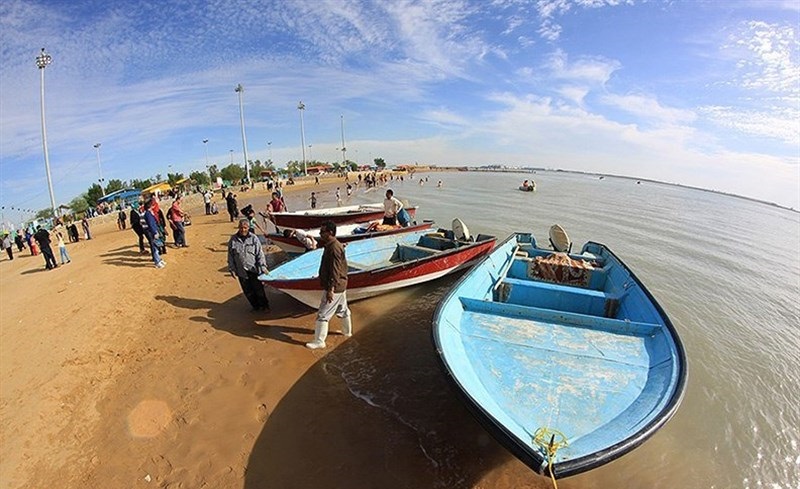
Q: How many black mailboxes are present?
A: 0